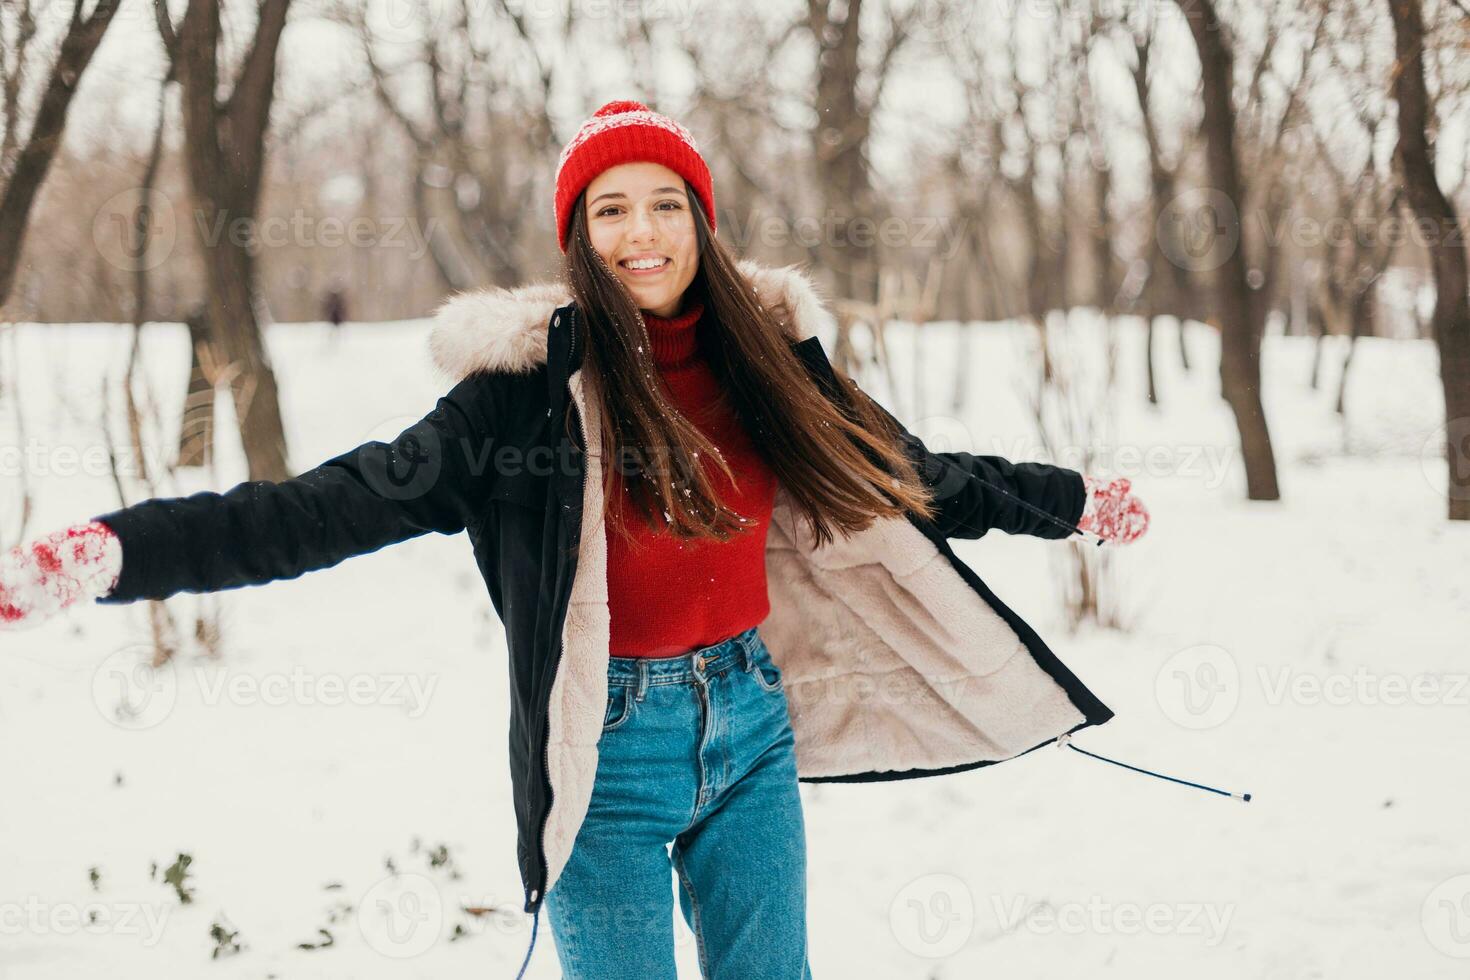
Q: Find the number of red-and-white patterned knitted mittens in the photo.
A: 2